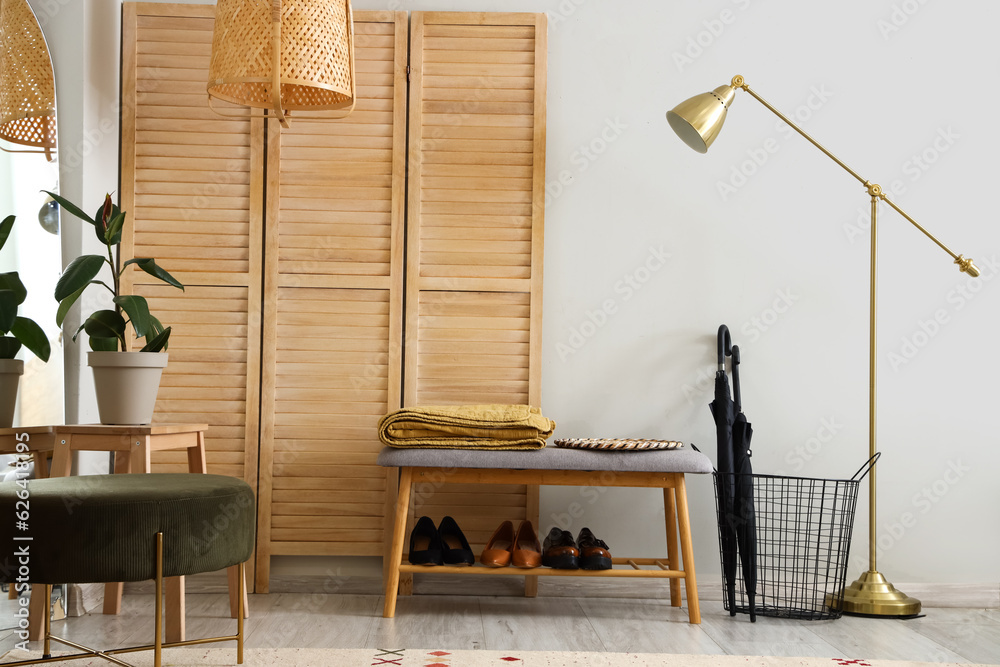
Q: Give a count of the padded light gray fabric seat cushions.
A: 1